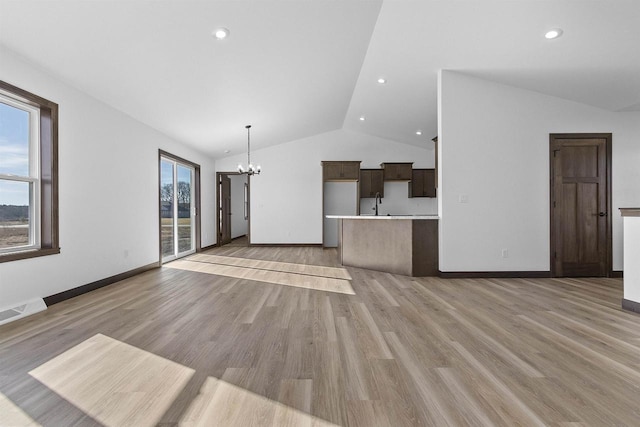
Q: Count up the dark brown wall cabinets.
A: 4